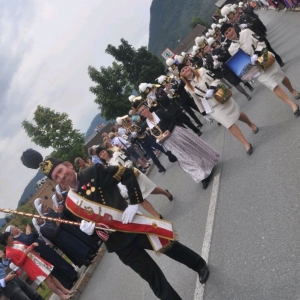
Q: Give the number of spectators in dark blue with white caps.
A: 6